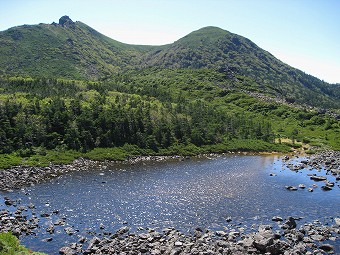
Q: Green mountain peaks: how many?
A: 2